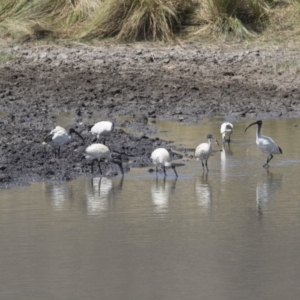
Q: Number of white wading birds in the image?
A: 7